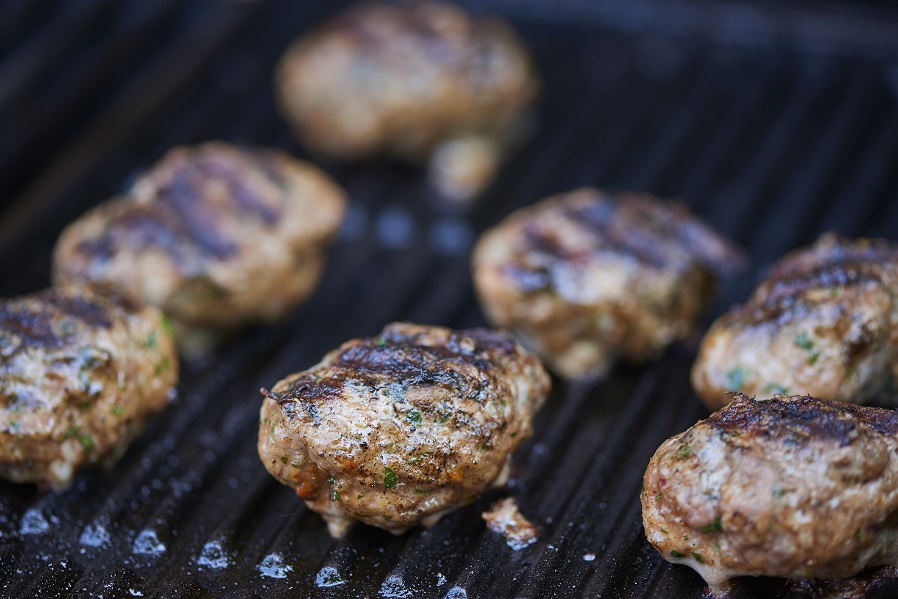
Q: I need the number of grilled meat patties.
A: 7